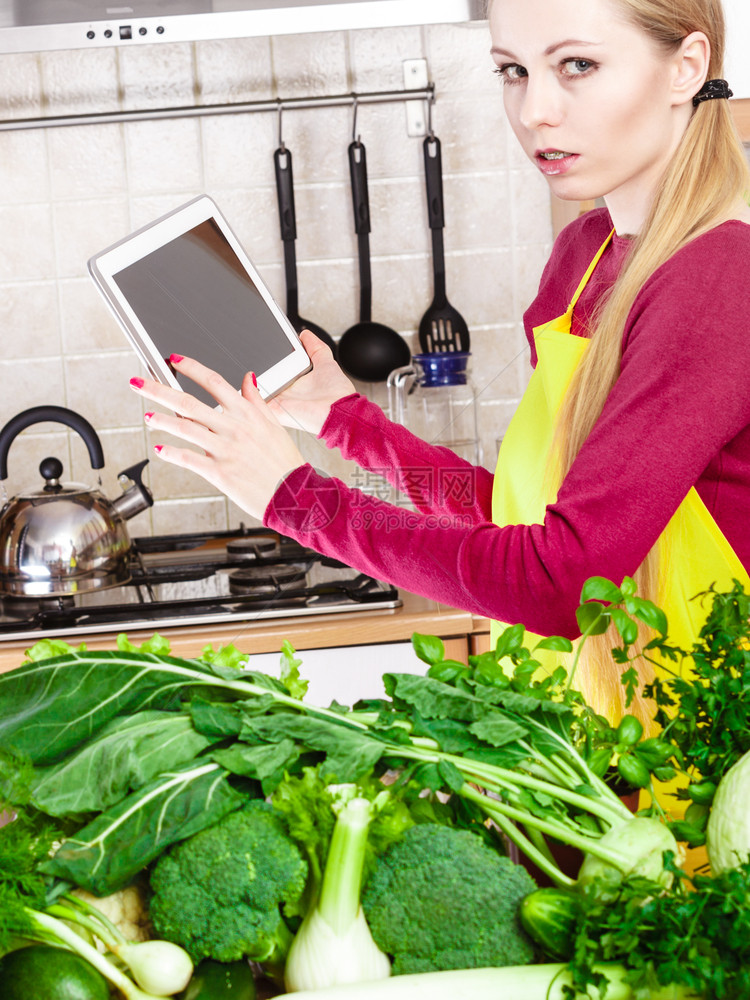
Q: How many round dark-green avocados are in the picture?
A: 1